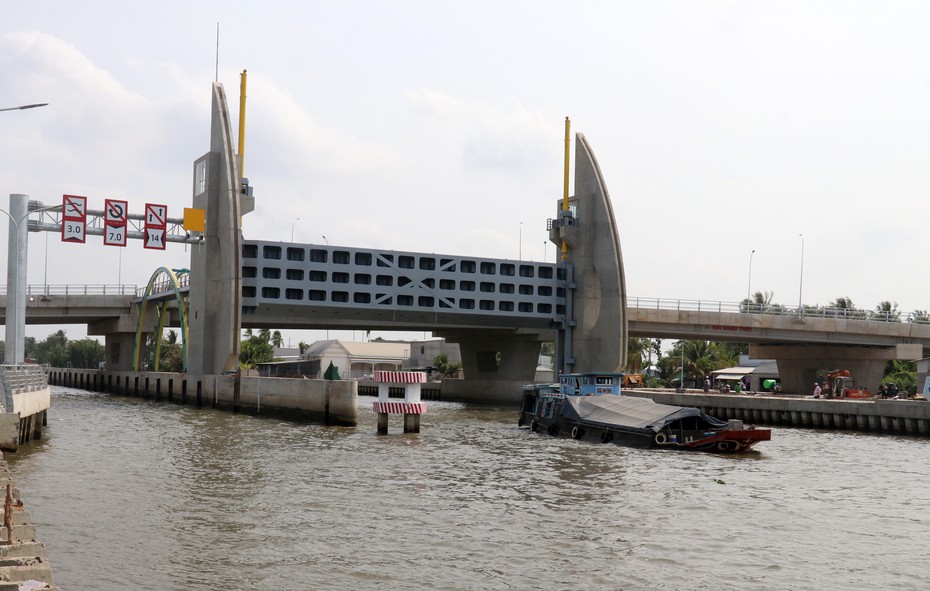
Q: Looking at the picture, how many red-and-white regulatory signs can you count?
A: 3